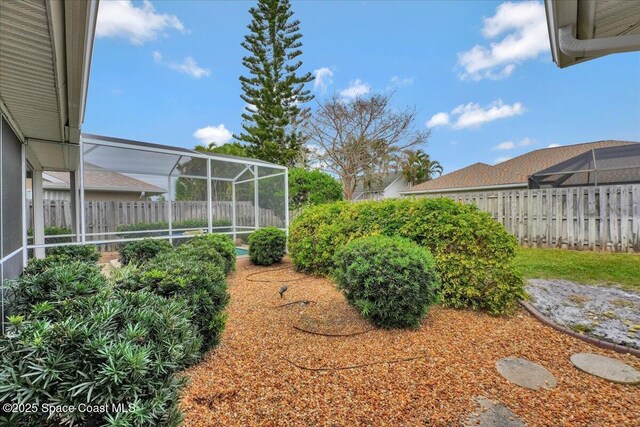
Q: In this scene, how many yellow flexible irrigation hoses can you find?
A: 0